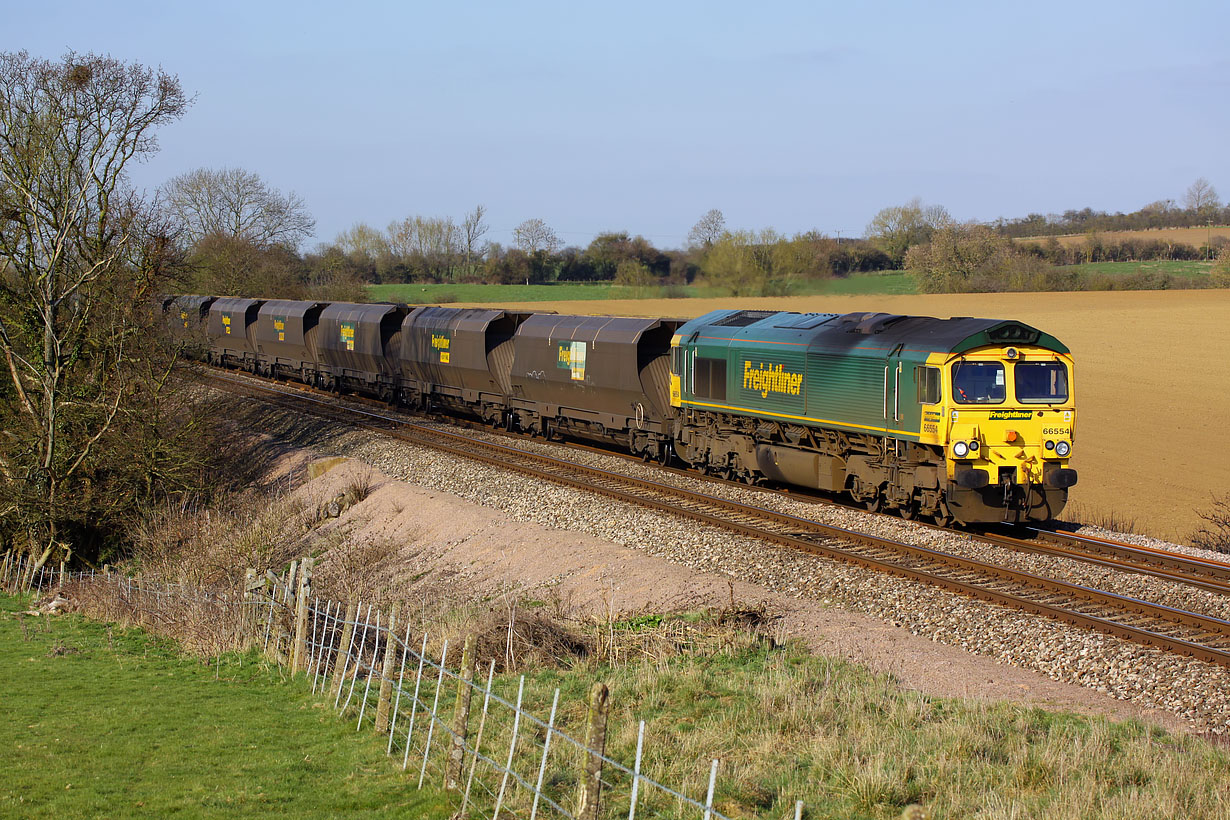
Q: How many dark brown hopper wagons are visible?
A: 6